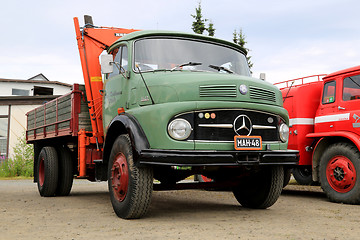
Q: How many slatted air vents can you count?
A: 2